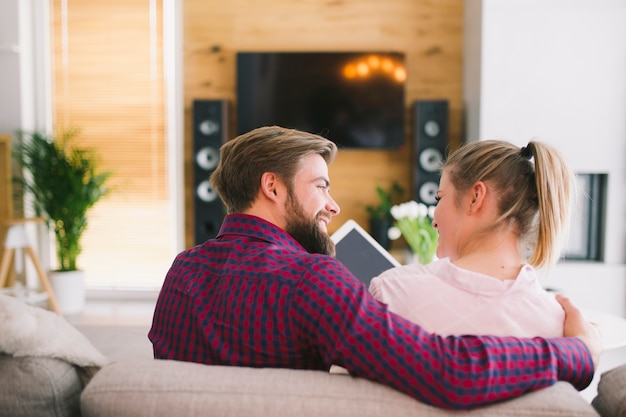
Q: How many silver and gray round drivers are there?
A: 6